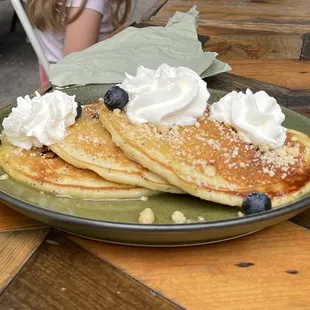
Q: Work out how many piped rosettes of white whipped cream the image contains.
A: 3